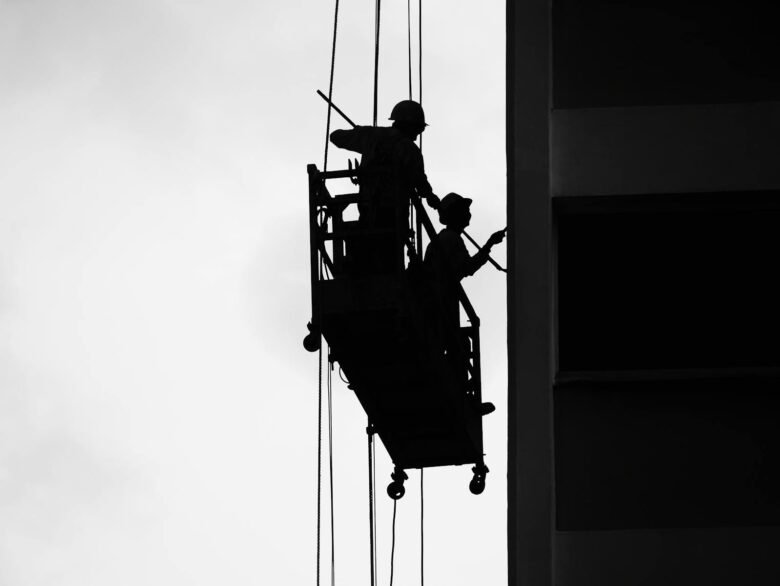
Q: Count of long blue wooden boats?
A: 0